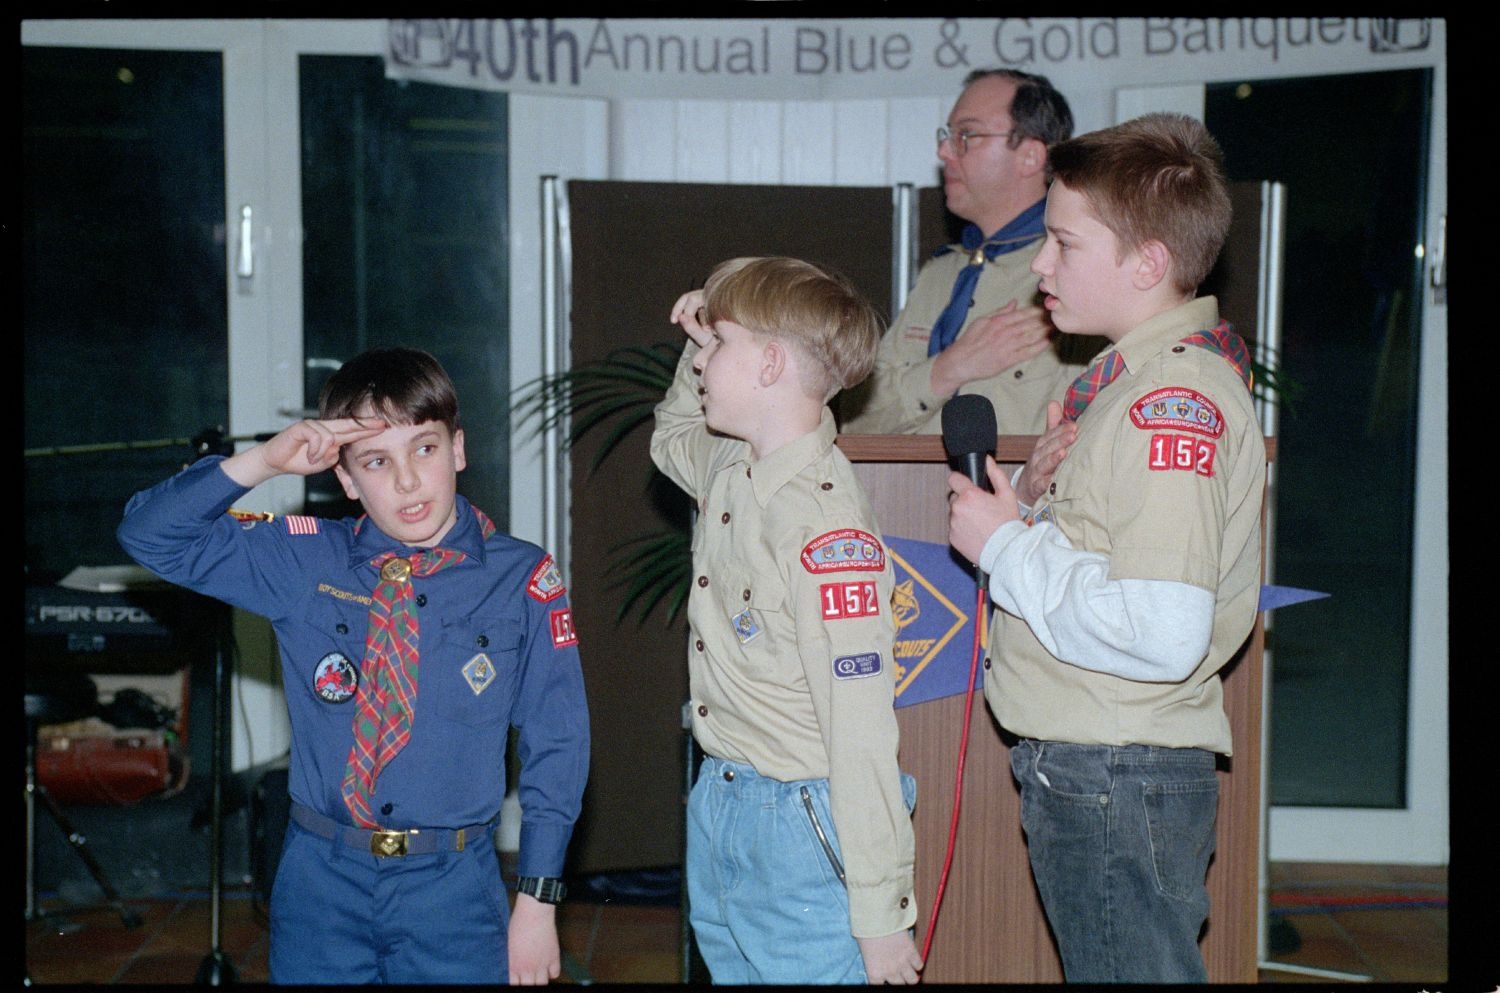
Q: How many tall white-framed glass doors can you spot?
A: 3